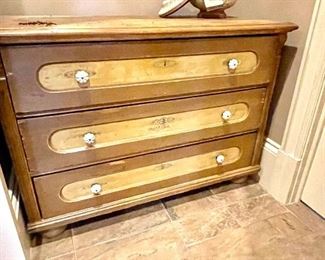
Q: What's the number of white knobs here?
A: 6